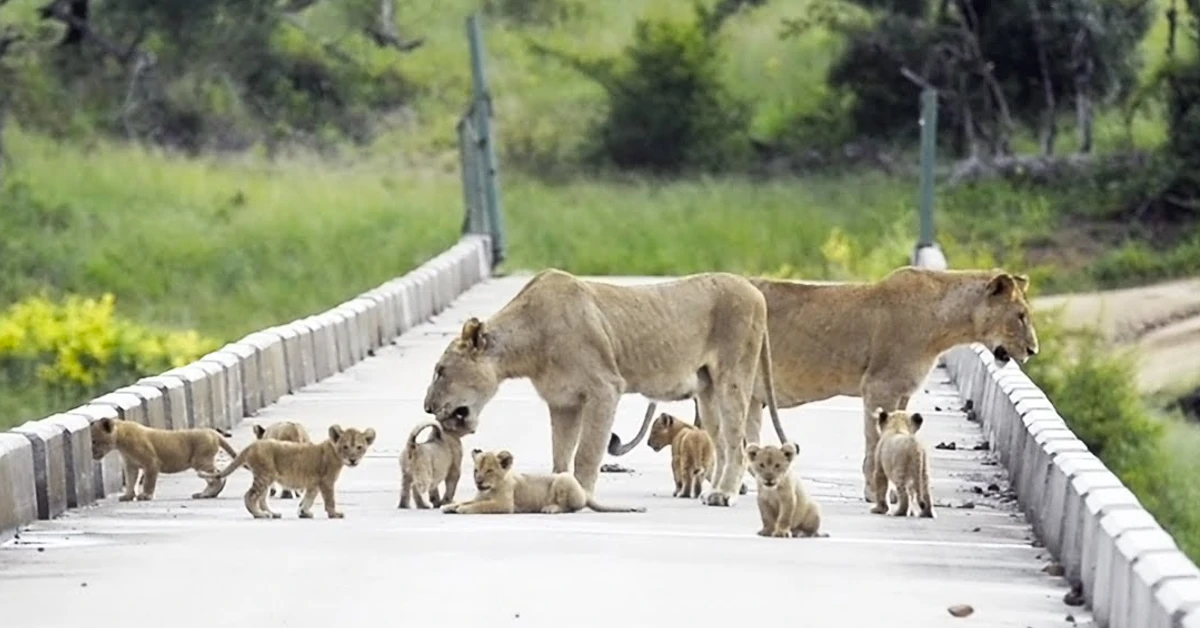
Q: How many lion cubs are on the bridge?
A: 8